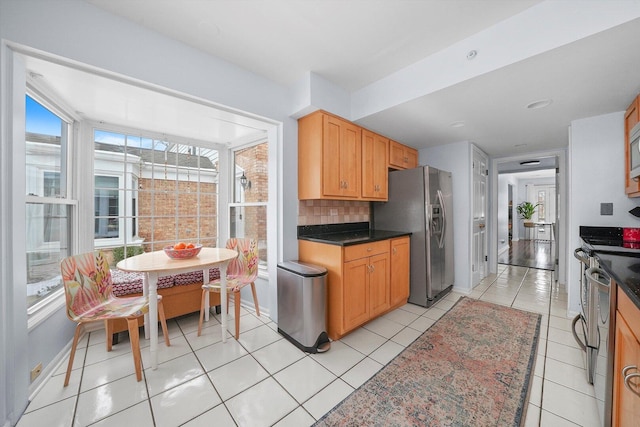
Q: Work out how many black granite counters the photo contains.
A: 2